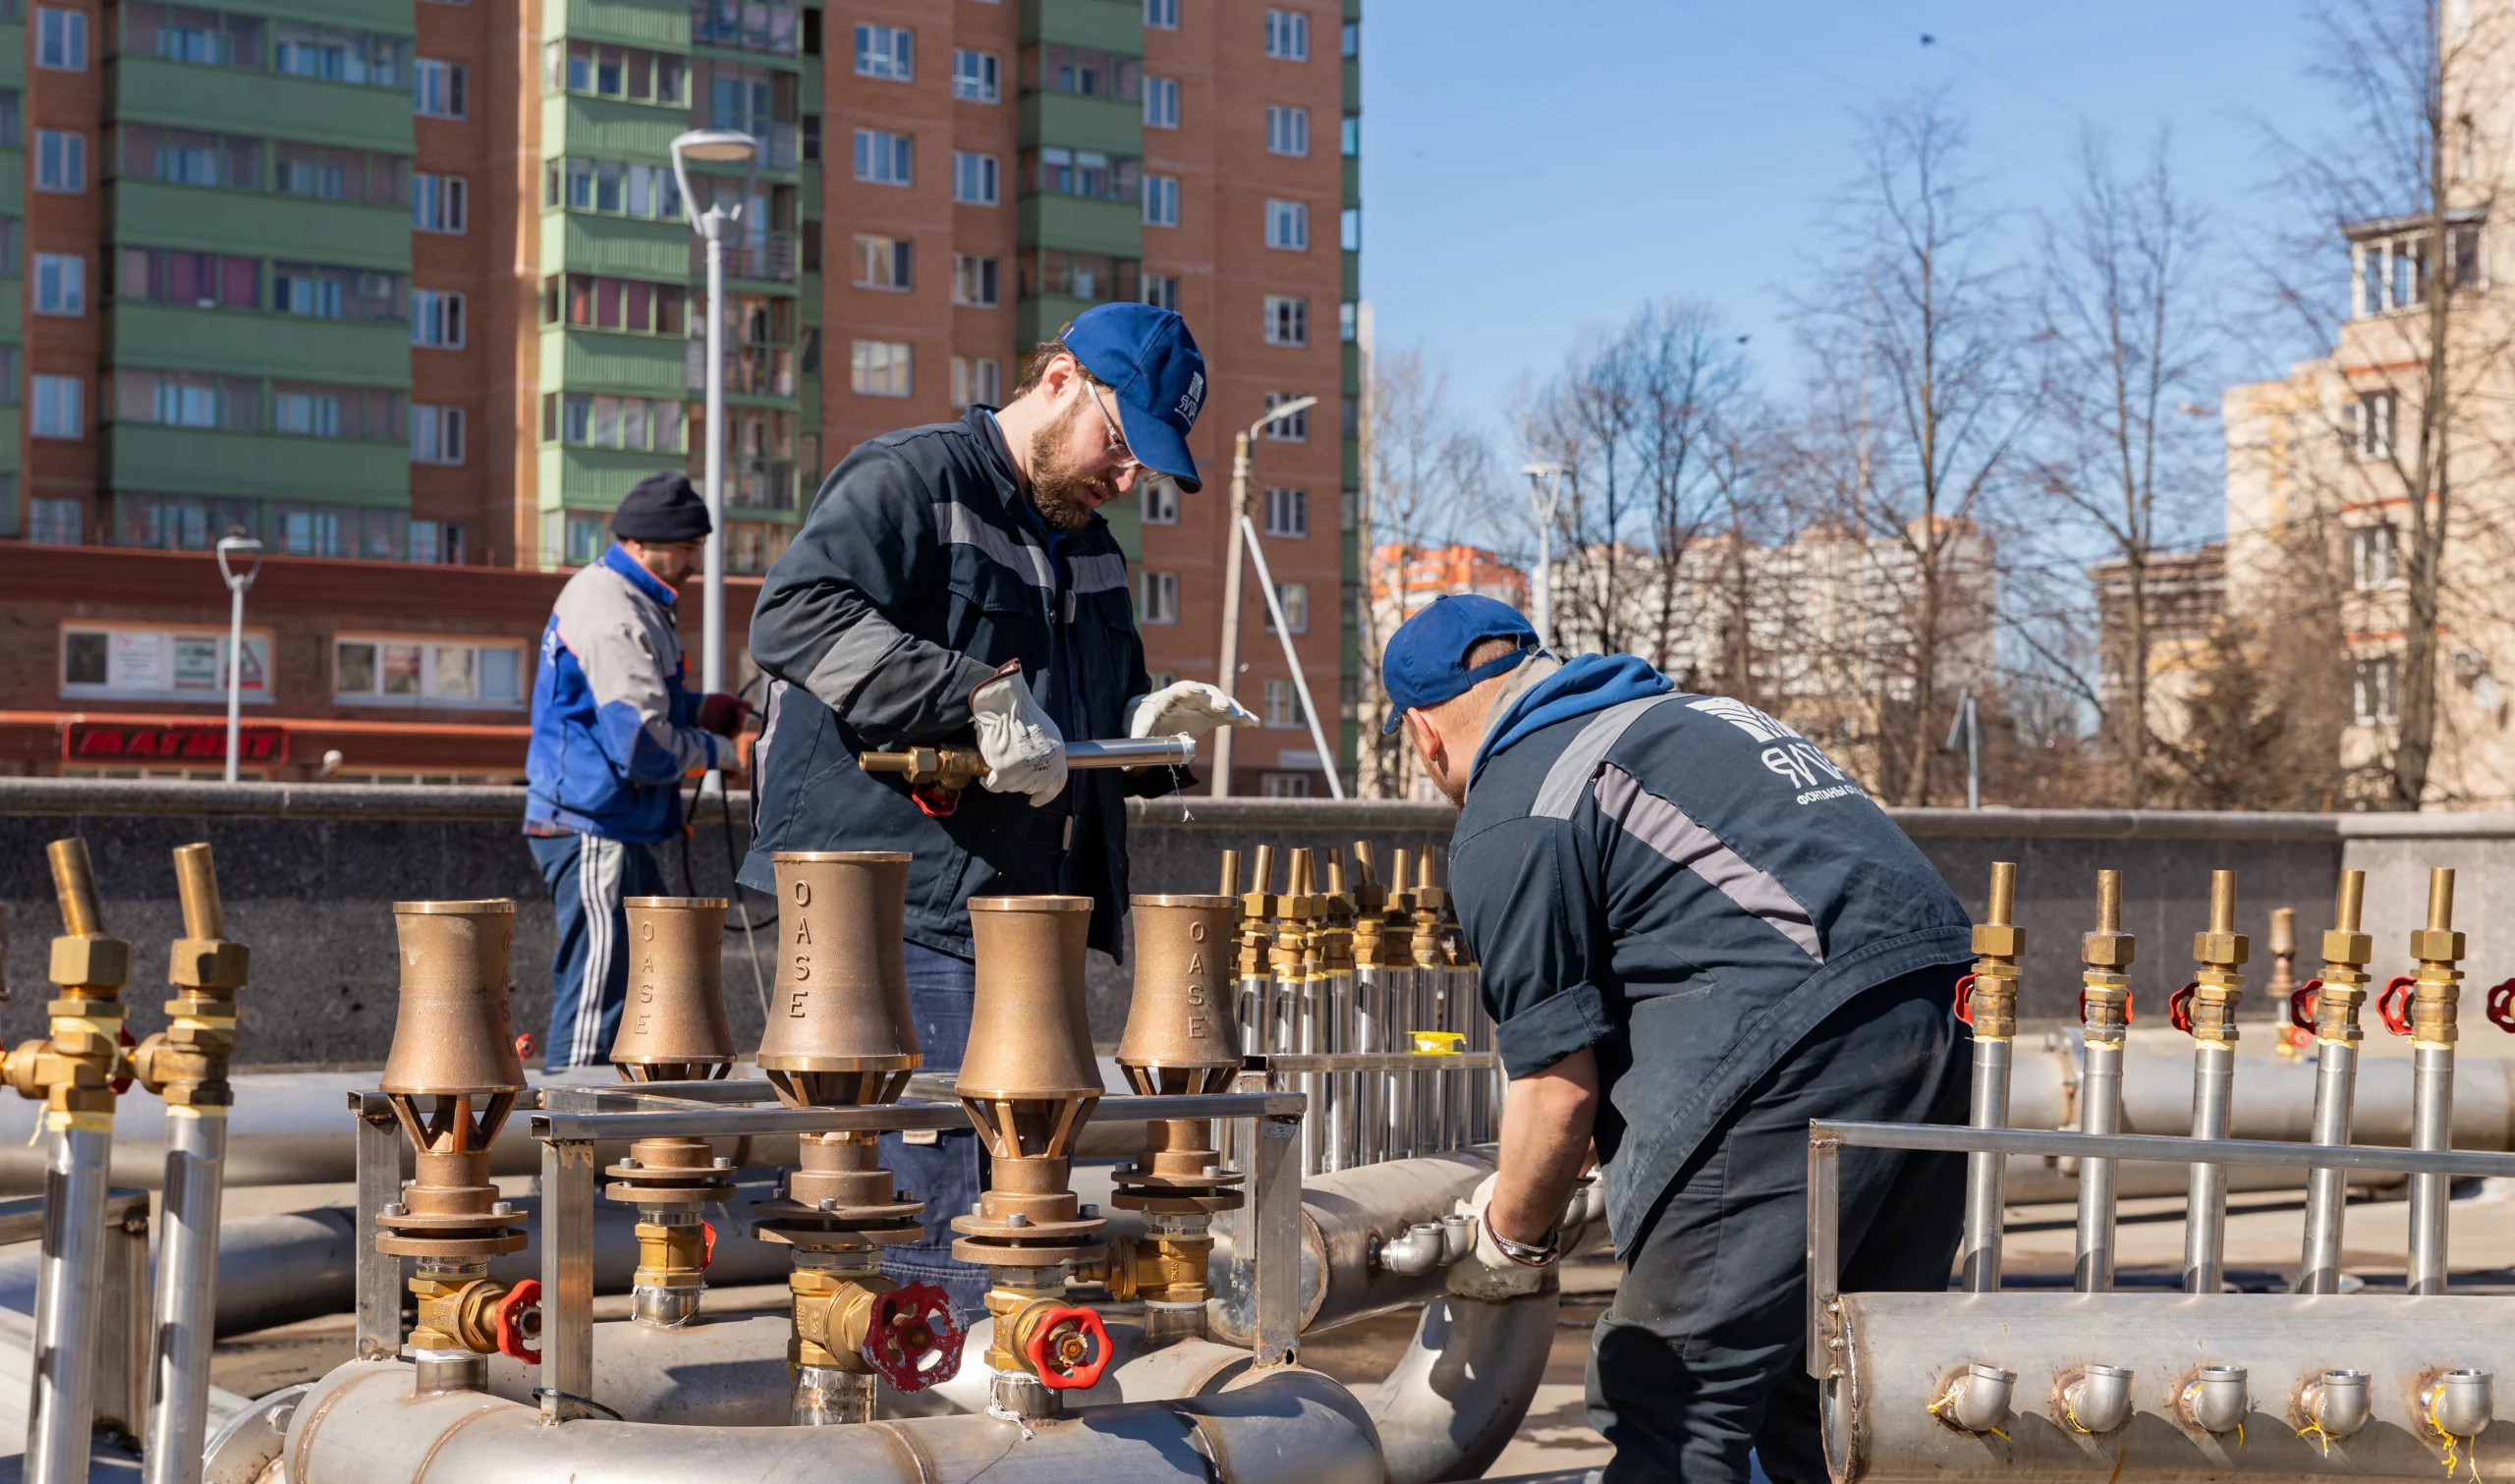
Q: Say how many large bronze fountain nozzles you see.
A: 5